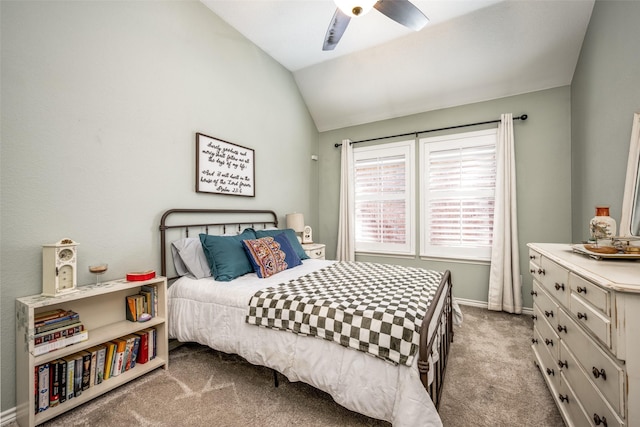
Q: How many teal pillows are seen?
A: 2